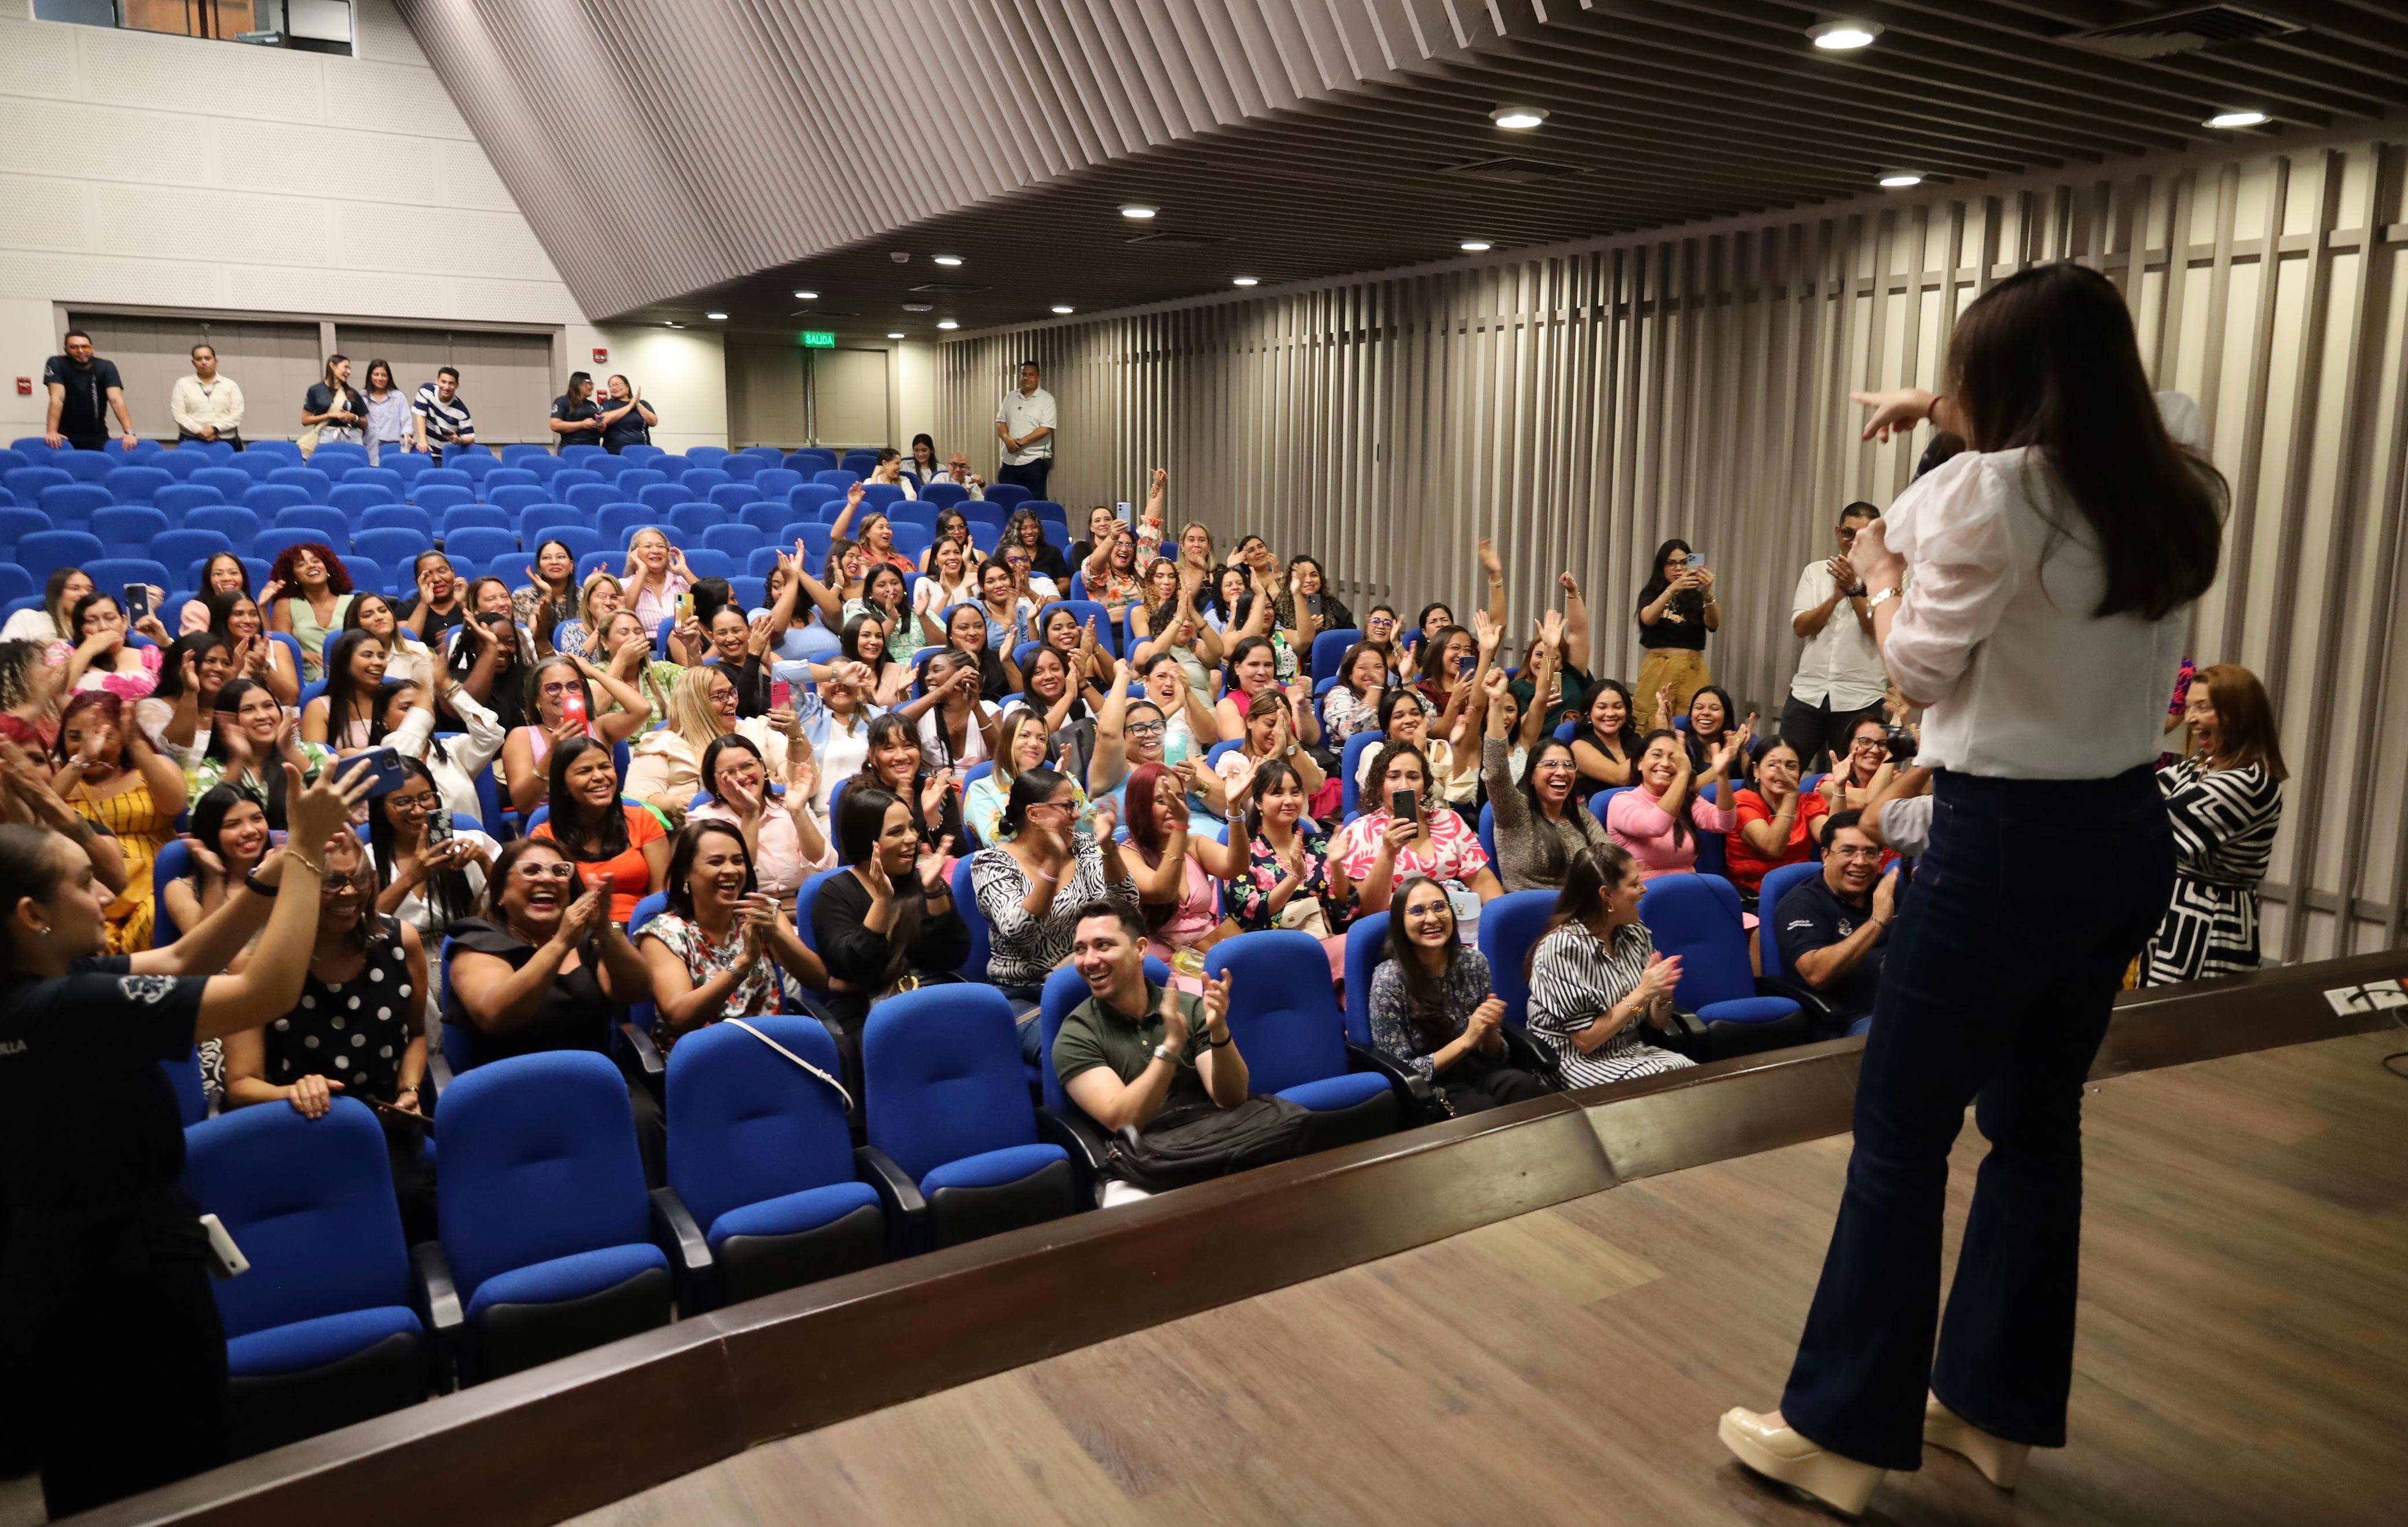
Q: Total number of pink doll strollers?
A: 0